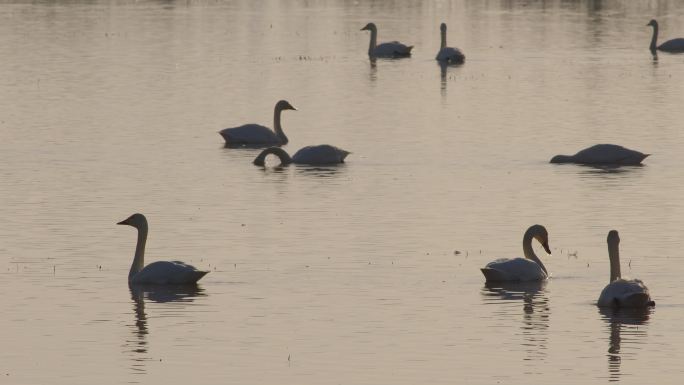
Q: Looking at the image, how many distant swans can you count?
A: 3